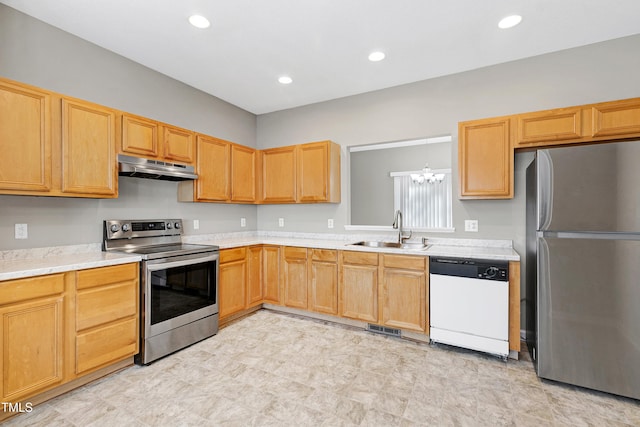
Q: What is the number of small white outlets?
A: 6